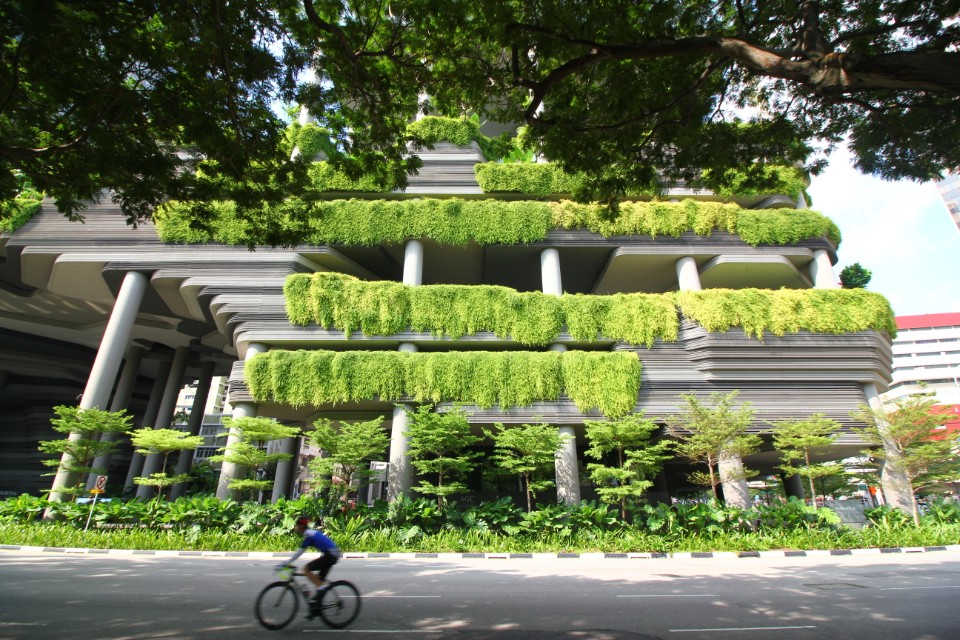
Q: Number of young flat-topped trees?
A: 10